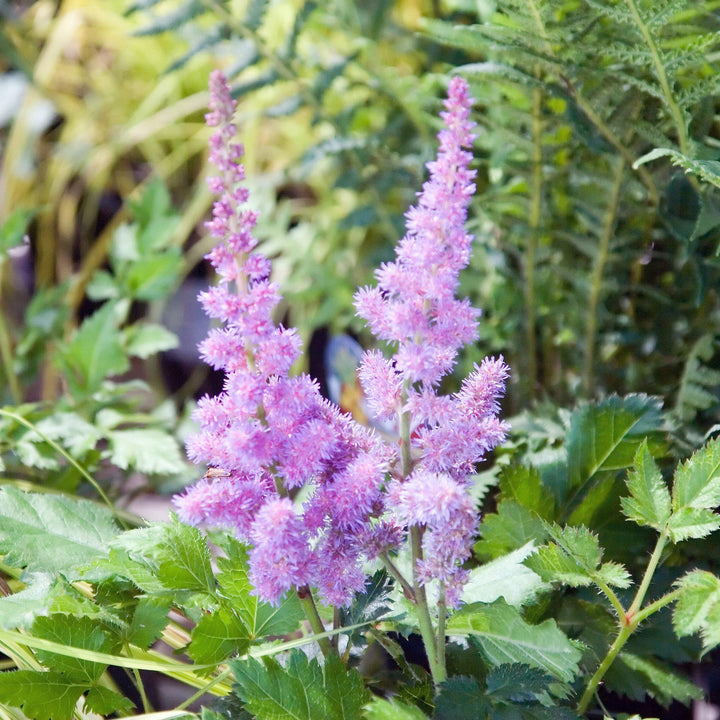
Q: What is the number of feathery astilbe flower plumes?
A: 2